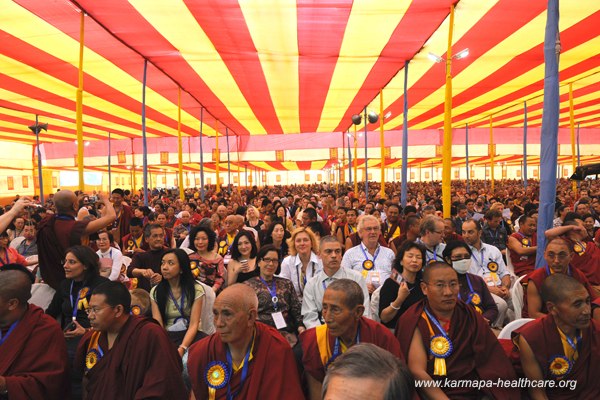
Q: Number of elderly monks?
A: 2